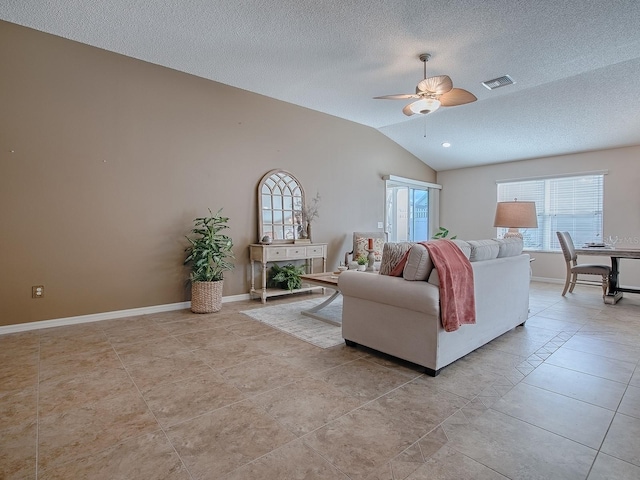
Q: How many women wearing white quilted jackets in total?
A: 0